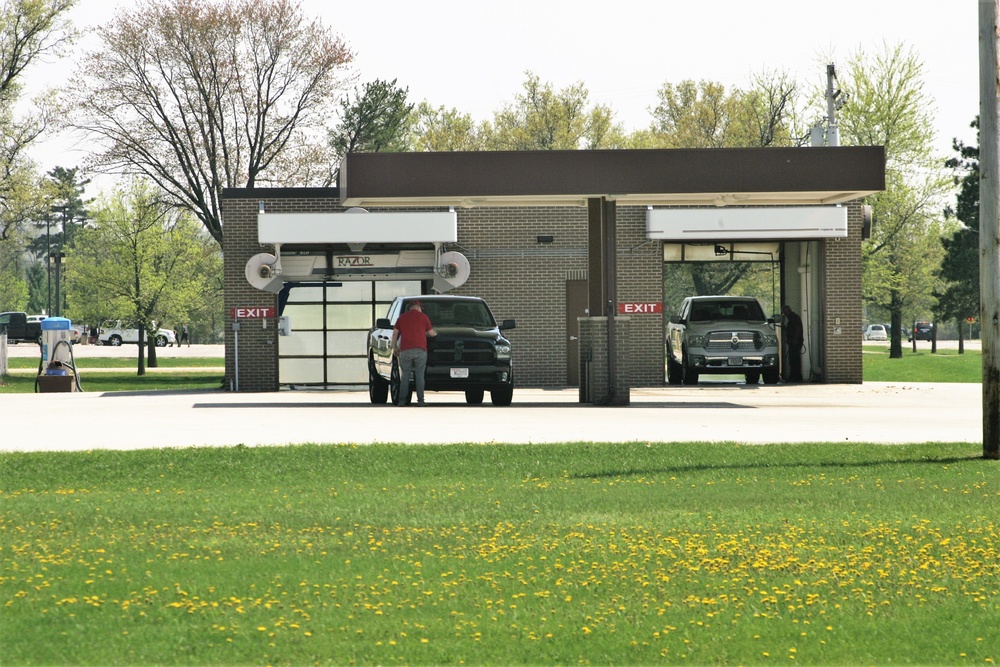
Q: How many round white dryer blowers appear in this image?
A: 2